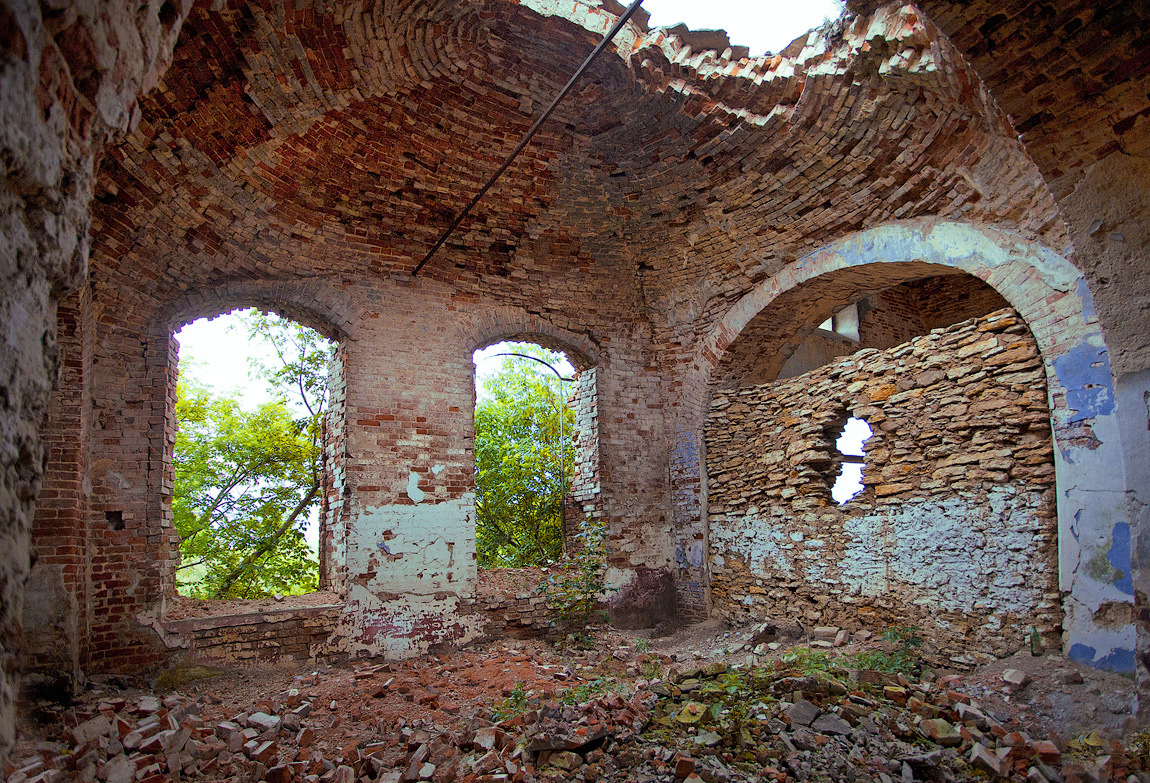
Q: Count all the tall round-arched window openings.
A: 2